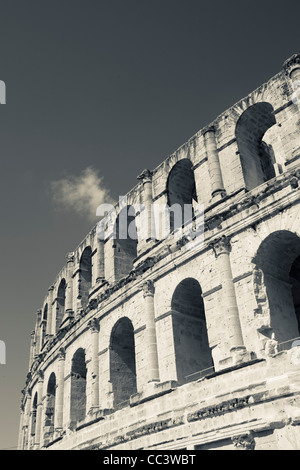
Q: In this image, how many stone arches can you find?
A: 12